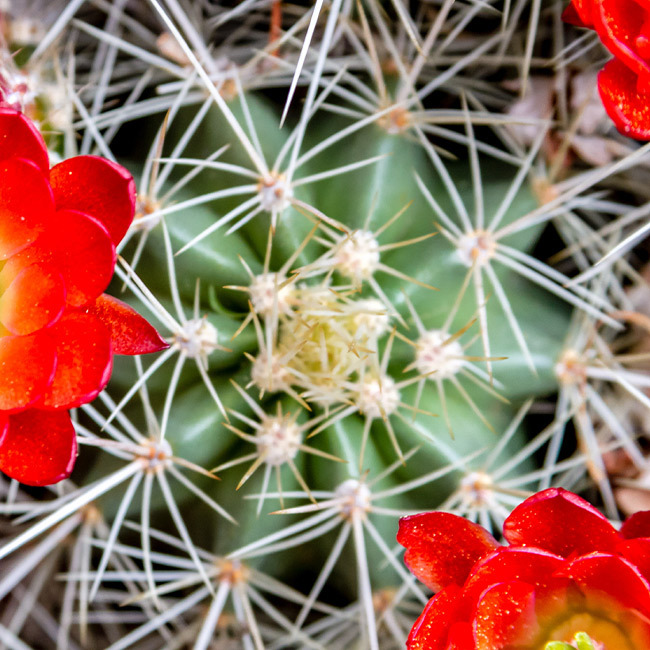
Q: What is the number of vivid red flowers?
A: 3